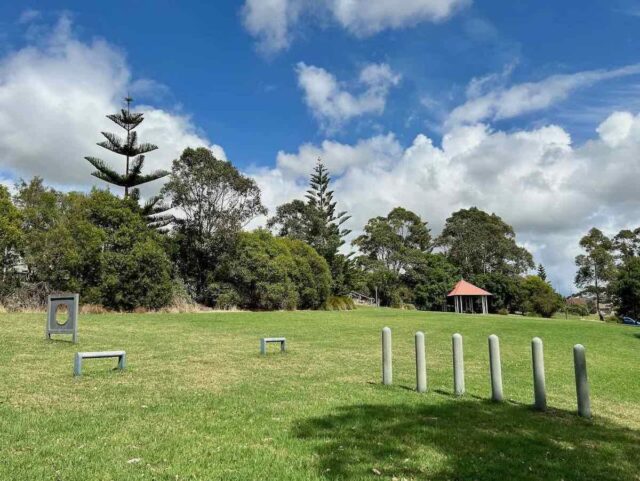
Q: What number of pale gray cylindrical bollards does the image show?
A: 6